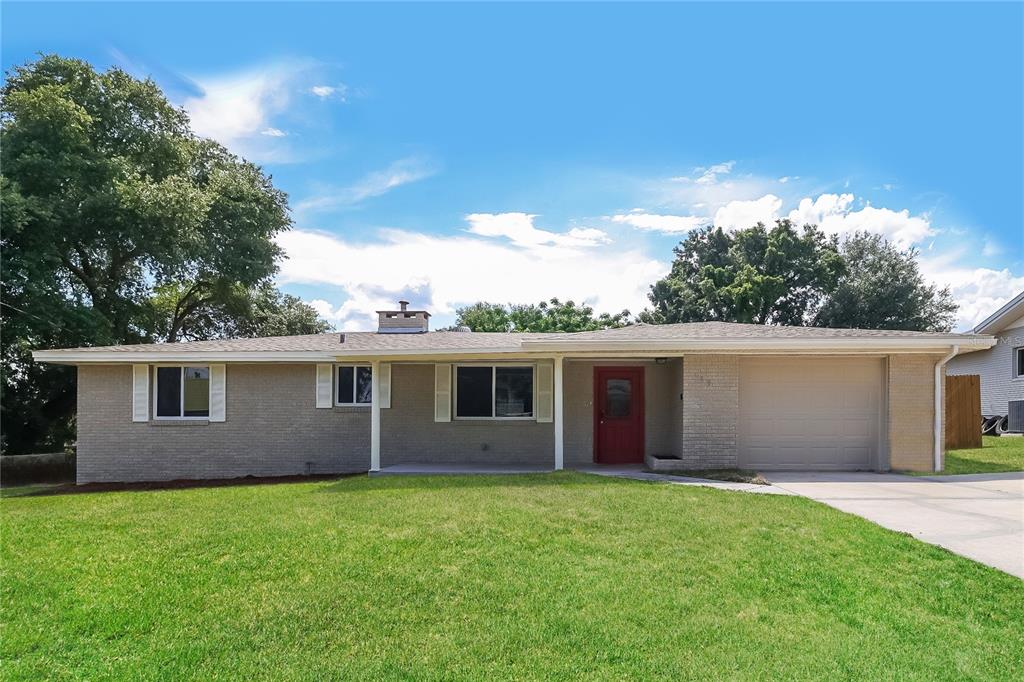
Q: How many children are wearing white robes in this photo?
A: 0